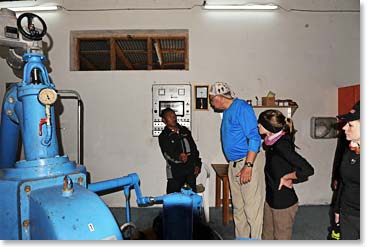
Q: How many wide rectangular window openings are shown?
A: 1